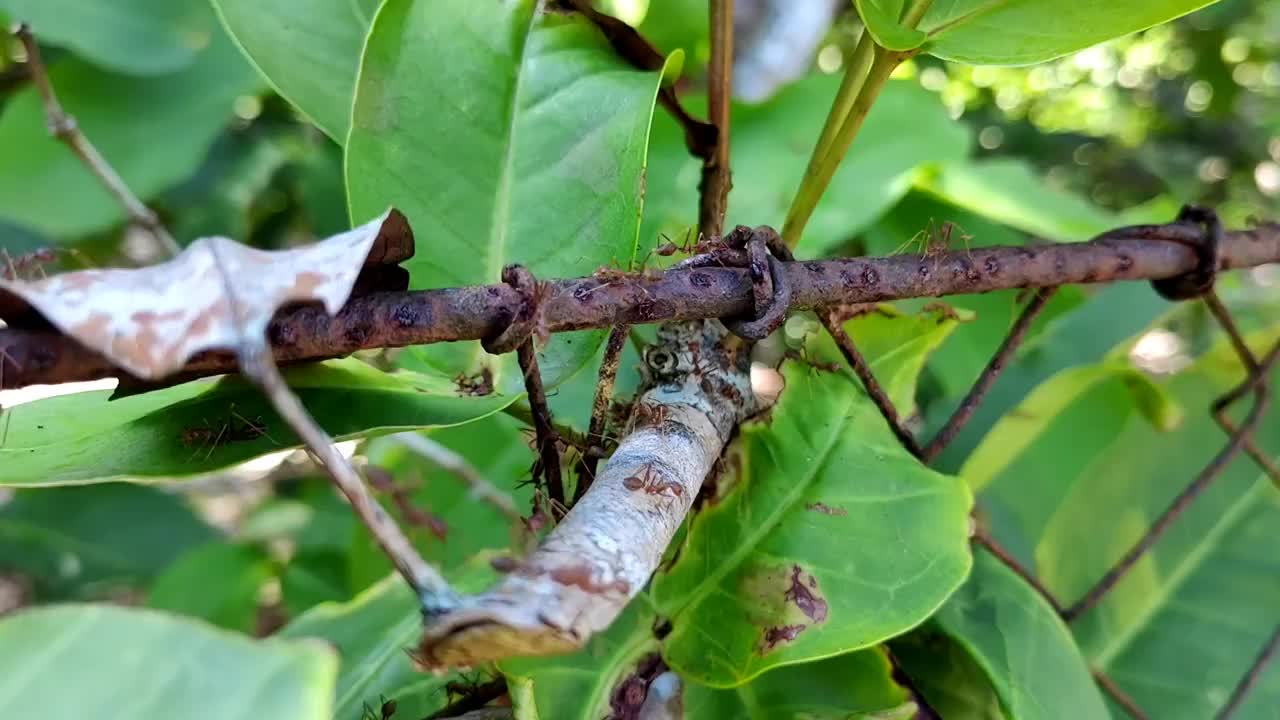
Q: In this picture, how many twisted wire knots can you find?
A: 3